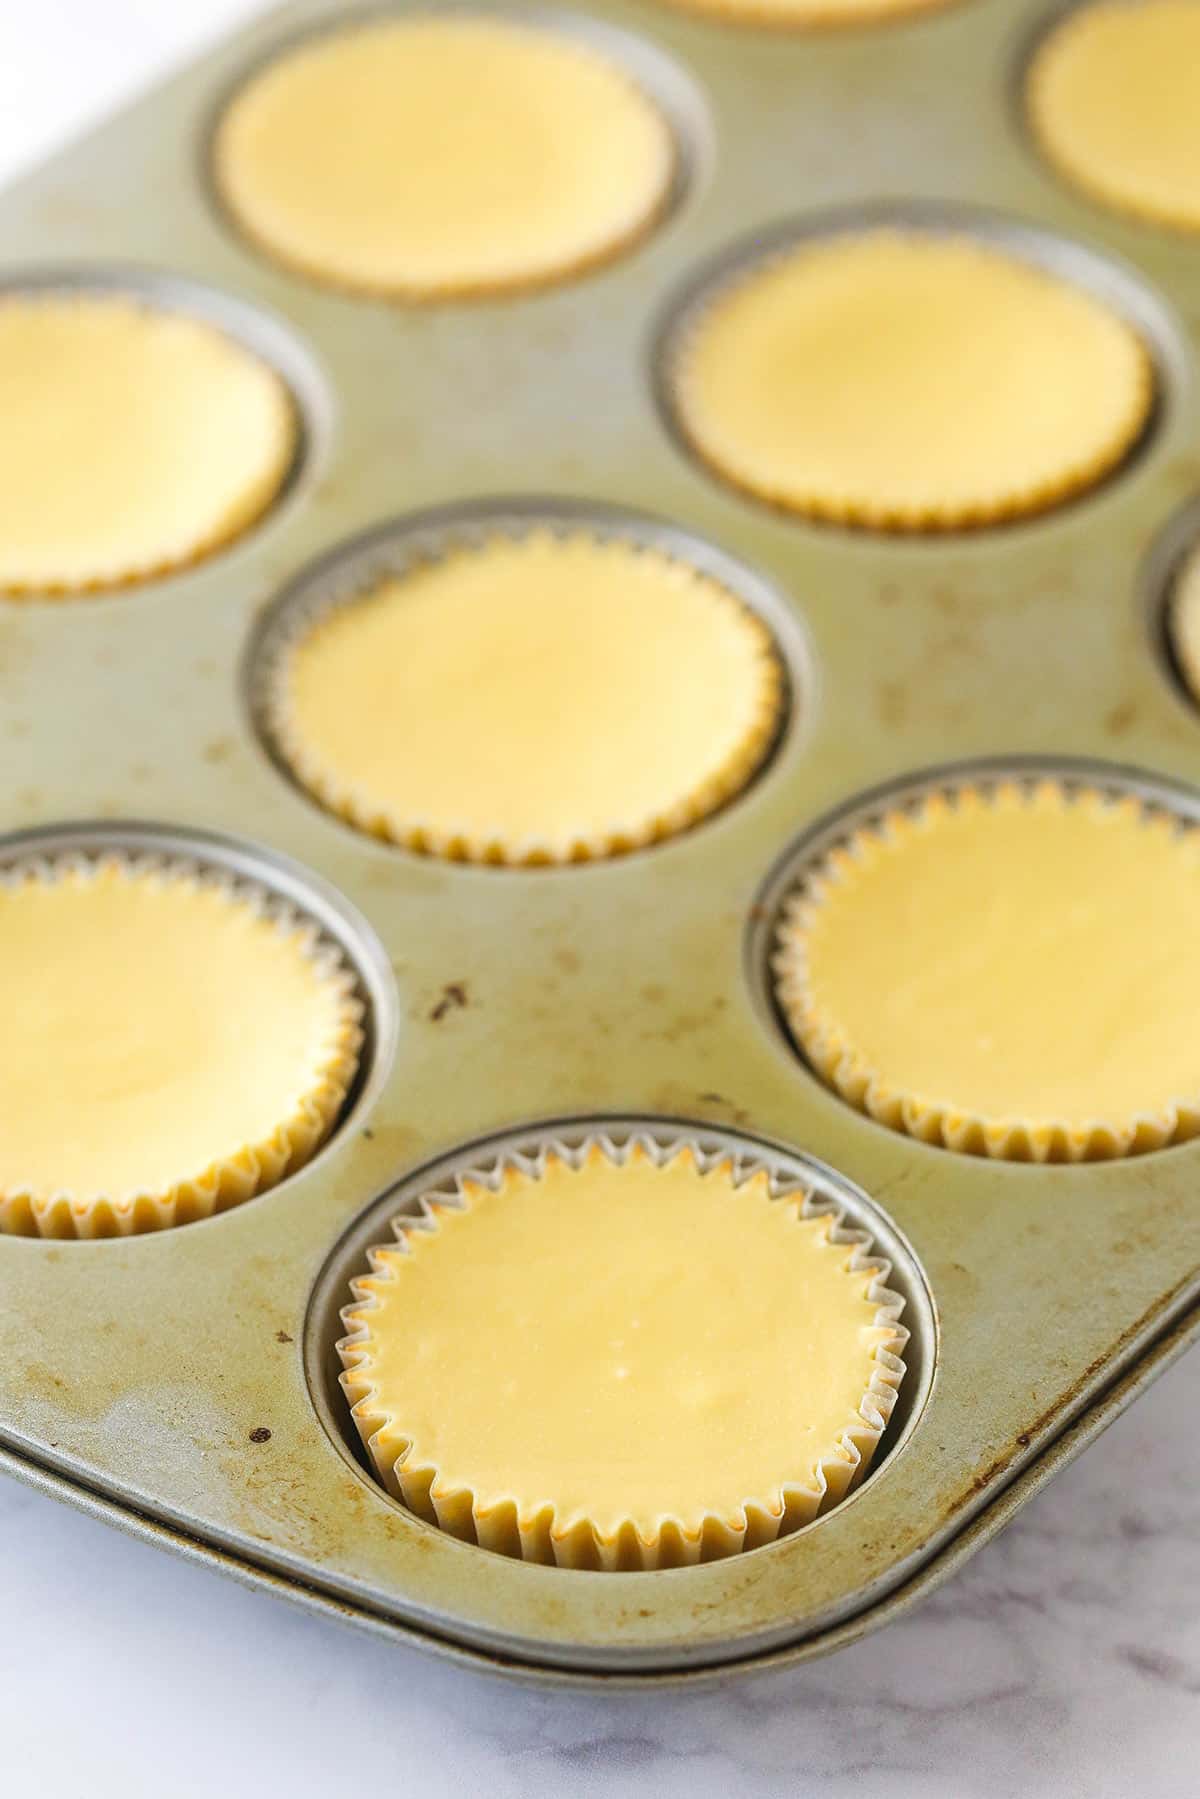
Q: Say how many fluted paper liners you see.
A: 10